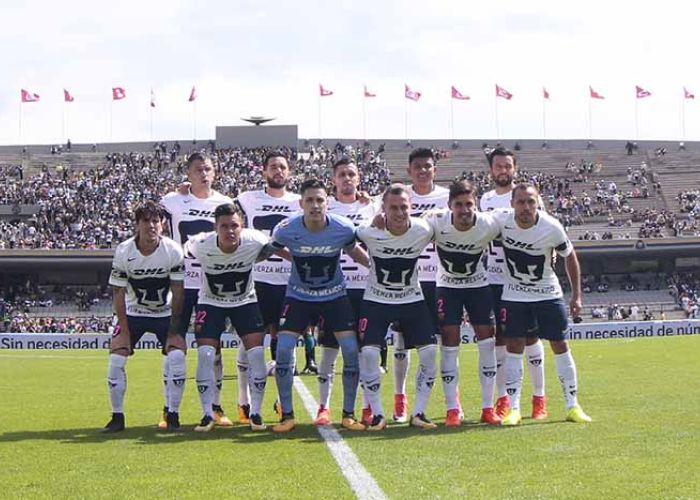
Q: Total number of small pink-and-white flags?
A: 14